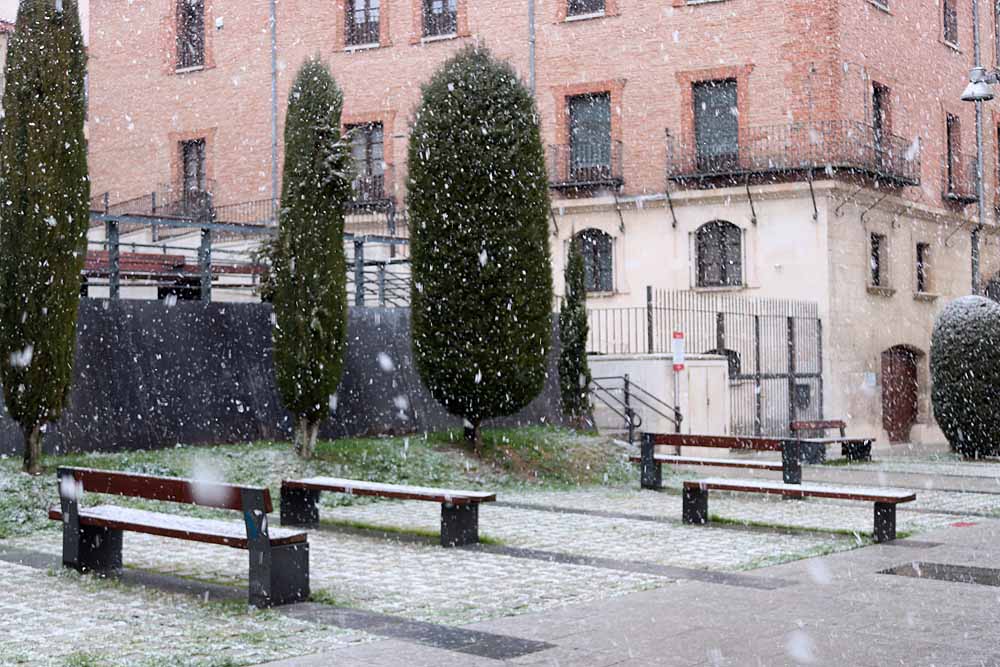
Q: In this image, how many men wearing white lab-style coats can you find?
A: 0